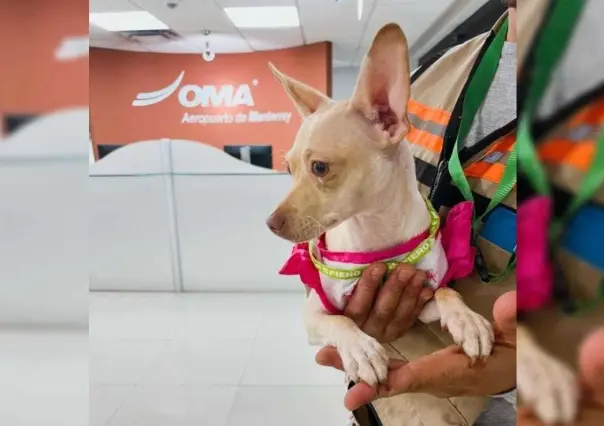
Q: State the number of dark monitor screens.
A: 2